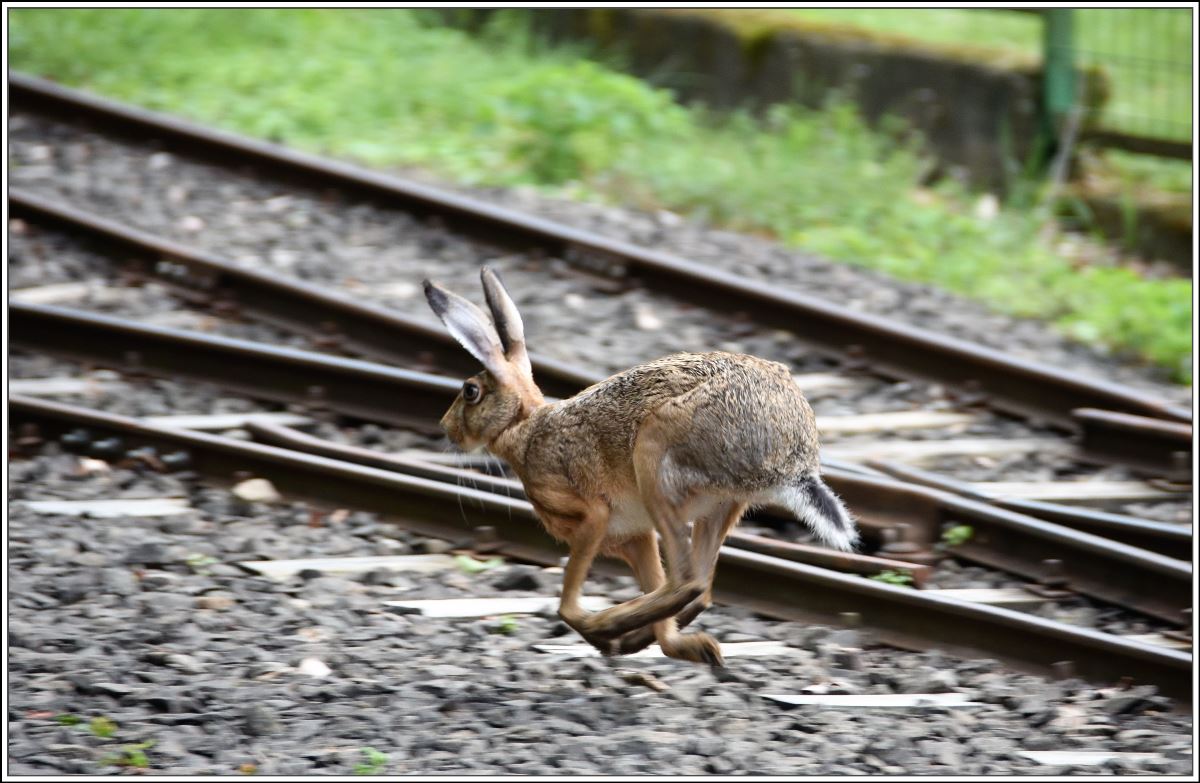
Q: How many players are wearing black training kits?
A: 0